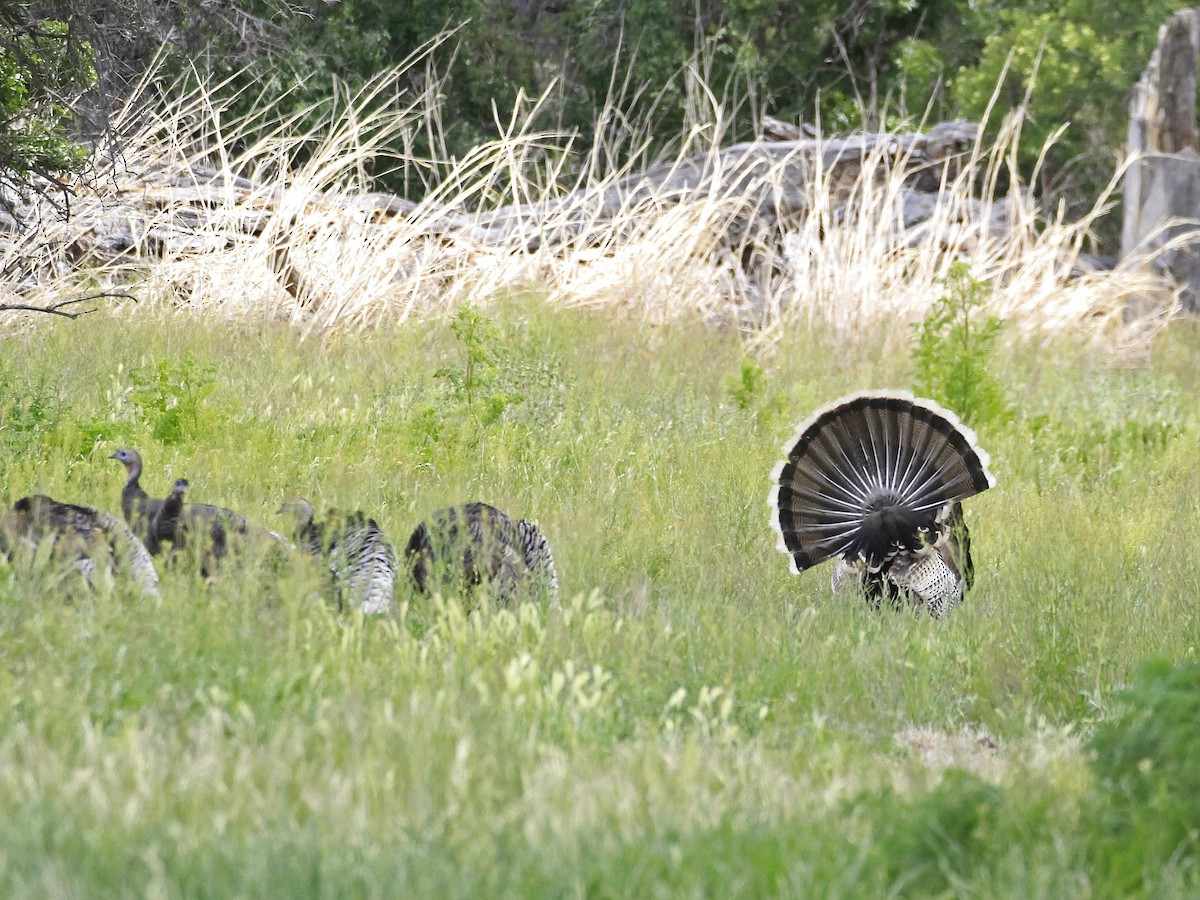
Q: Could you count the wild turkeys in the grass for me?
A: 6